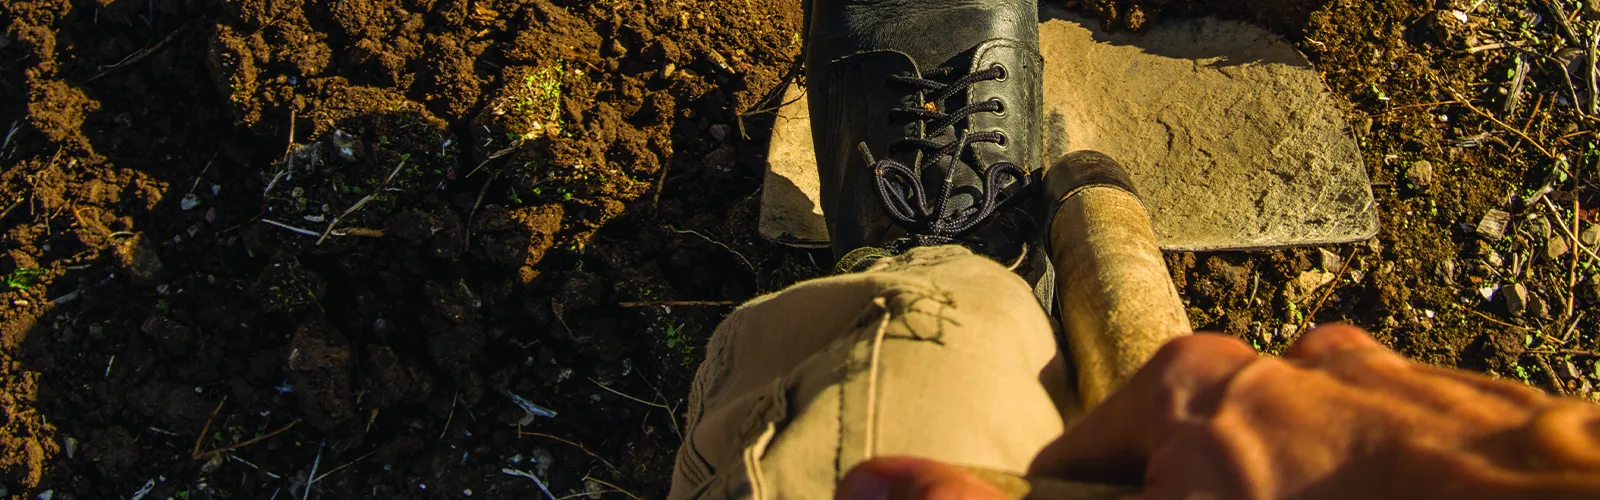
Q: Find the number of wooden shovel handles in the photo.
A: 1